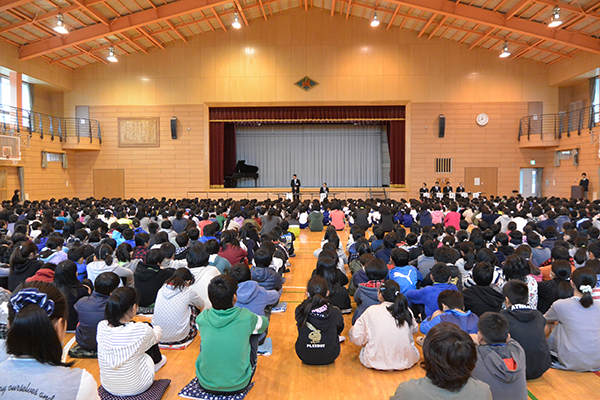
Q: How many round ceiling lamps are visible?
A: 6